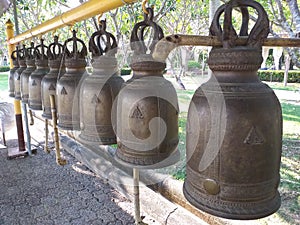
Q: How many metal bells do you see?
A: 9